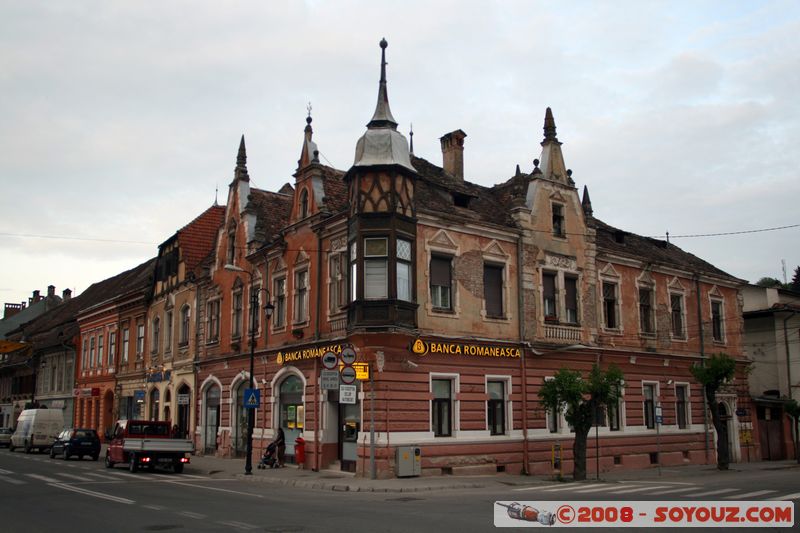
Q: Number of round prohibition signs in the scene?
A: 3